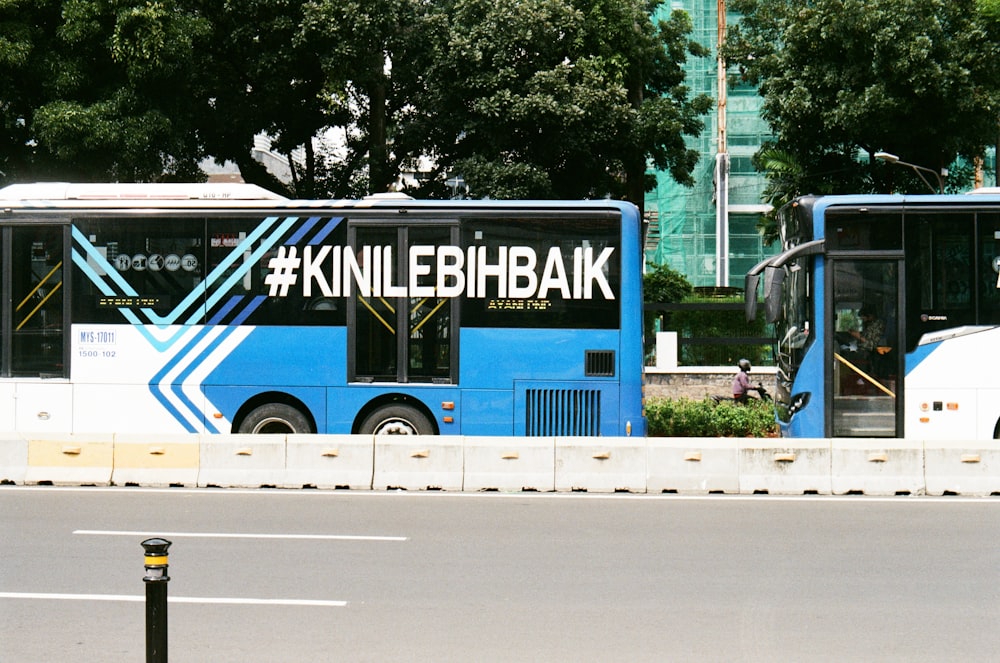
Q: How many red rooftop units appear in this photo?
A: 0